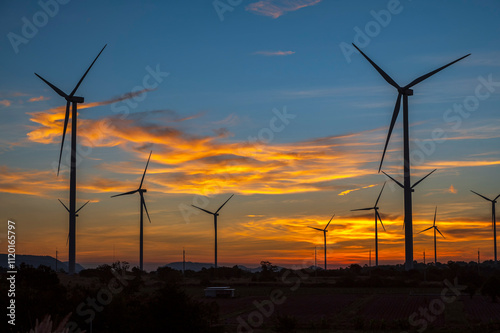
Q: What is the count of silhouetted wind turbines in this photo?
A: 10